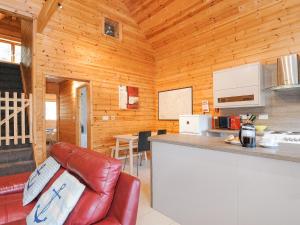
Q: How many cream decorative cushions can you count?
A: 2